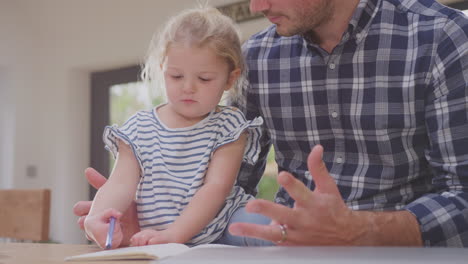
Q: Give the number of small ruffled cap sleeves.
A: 2